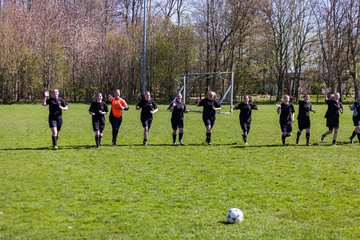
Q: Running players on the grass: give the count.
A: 11